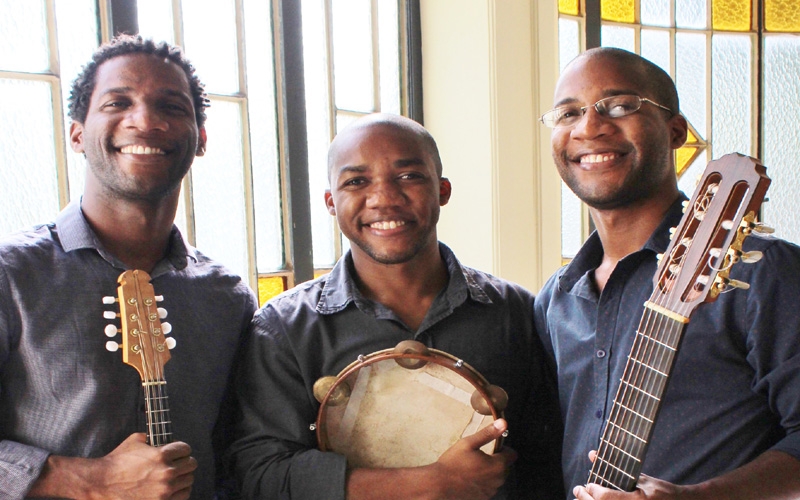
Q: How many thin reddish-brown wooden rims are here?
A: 1